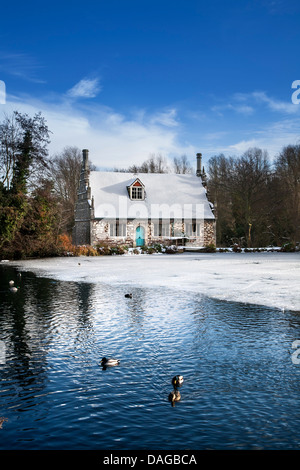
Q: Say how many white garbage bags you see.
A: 0